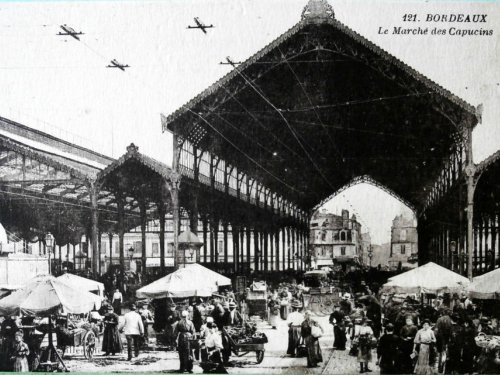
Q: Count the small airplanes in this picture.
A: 4